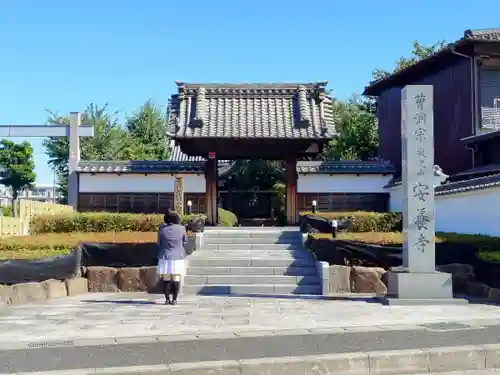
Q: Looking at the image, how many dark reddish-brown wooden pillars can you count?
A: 2